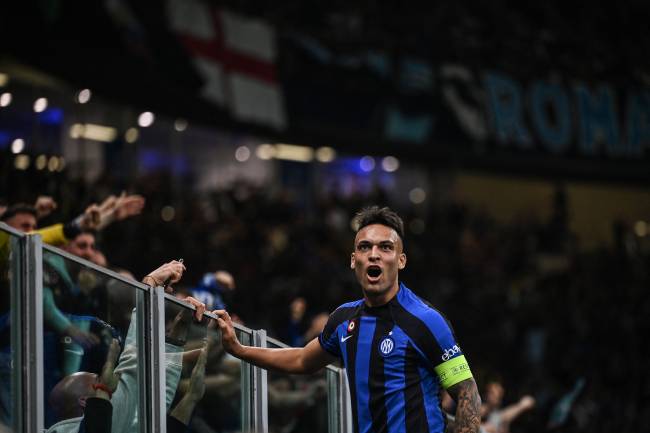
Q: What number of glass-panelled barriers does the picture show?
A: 4